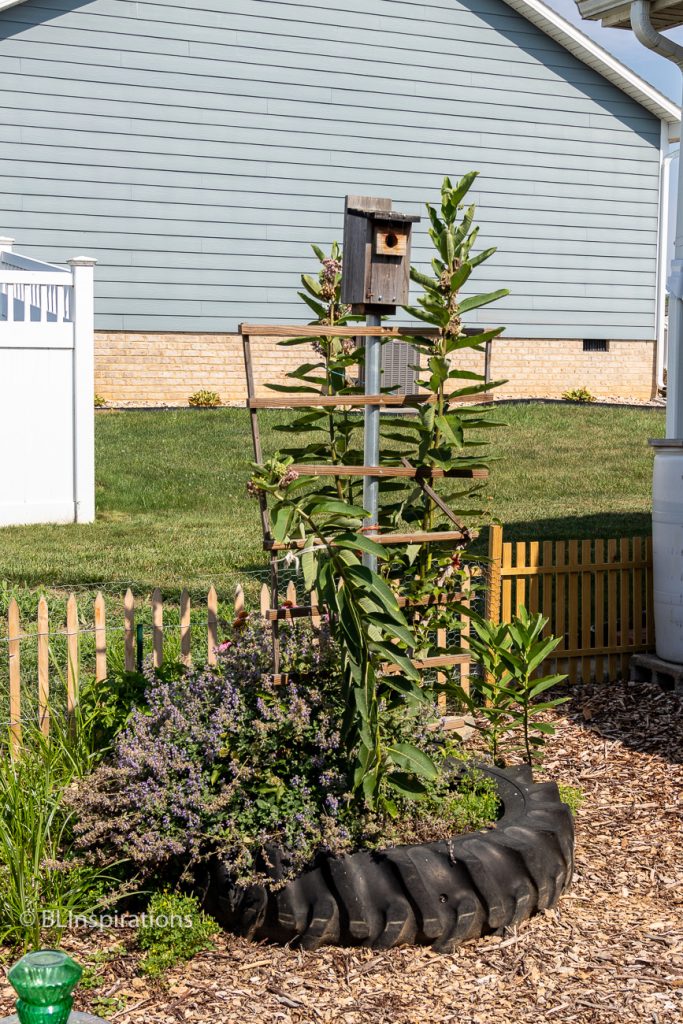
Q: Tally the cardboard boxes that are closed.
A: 0